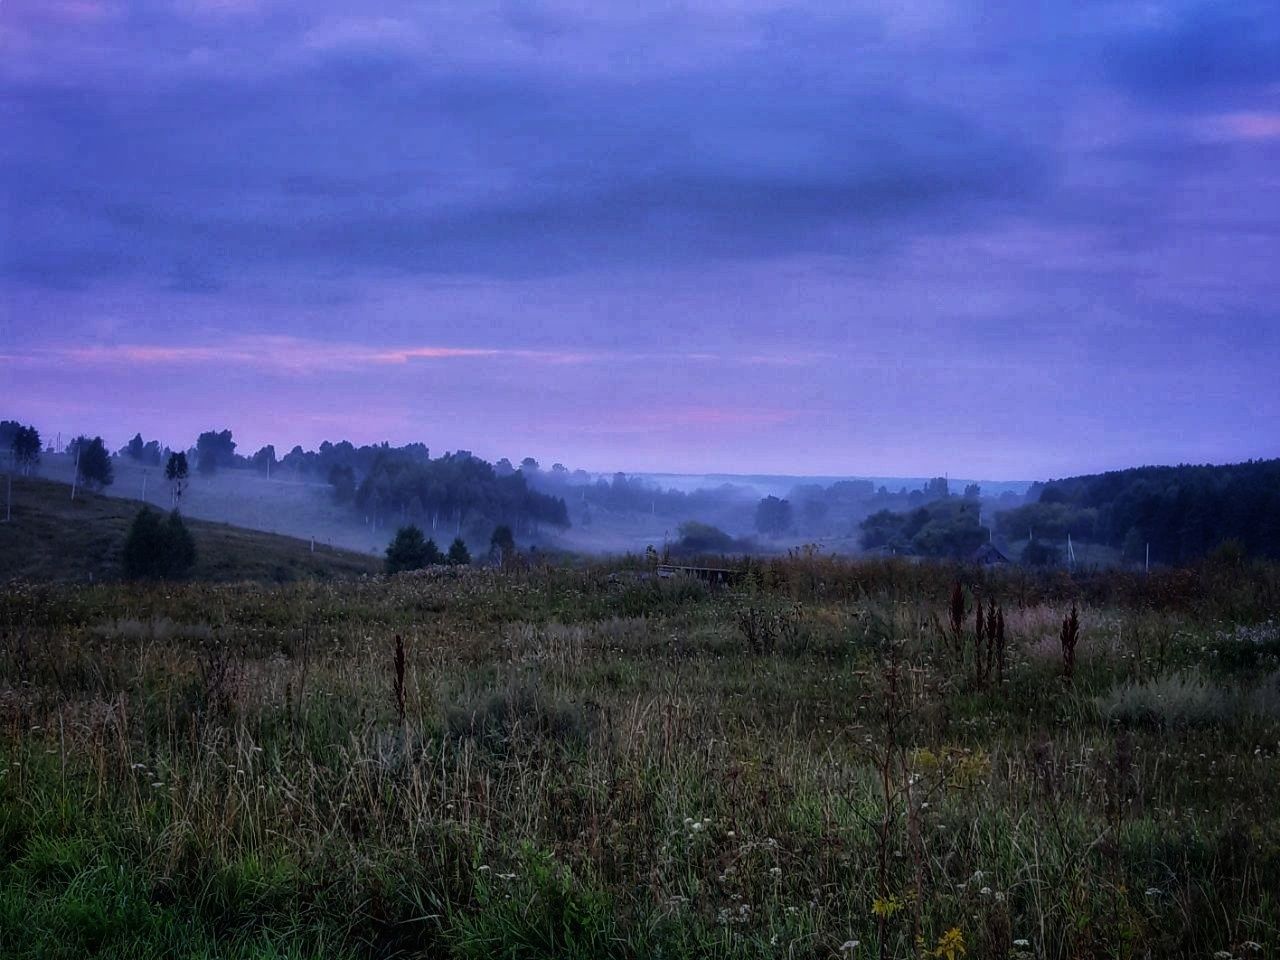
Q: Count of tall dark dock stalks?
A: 6